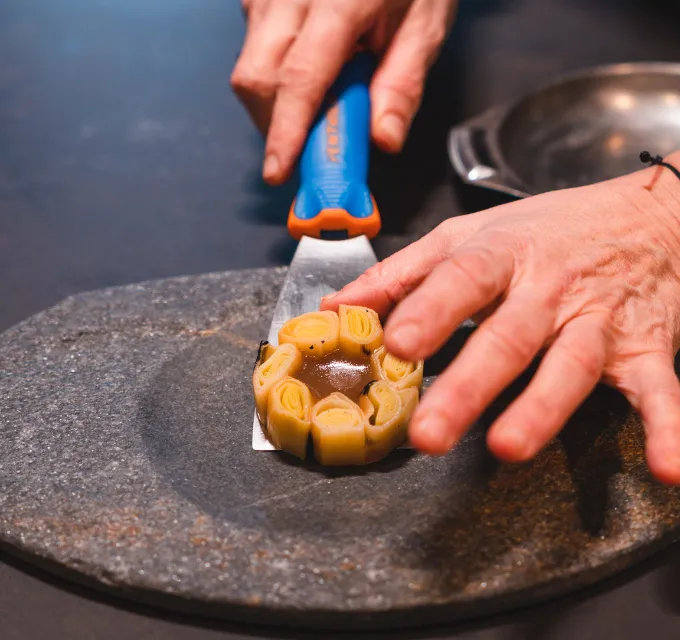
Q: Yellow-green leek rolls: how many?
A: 7